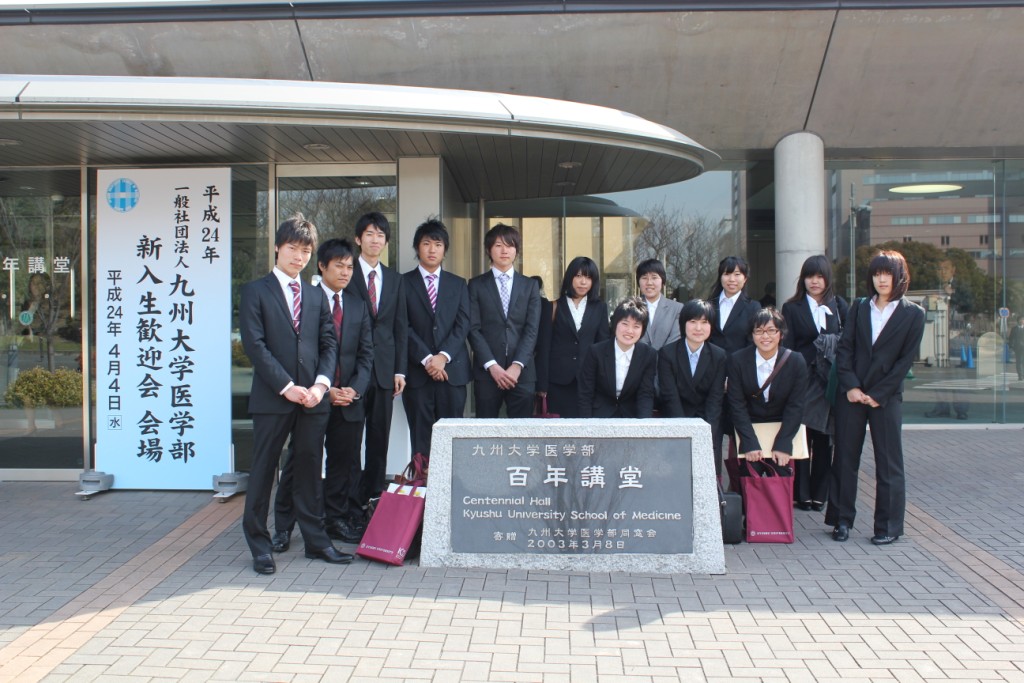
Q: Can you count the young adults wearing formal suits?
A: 13